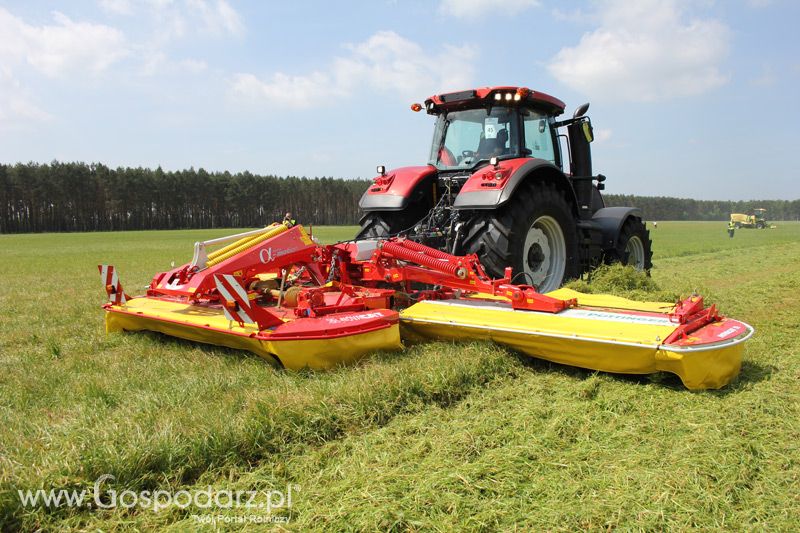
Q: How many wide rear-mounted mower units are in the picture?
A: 2